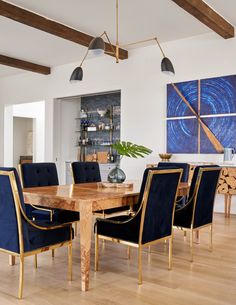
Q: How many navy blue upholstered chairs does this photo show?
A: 6